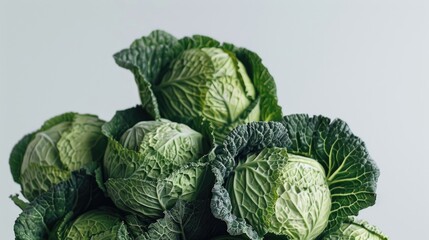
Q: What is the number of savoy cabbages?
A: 6